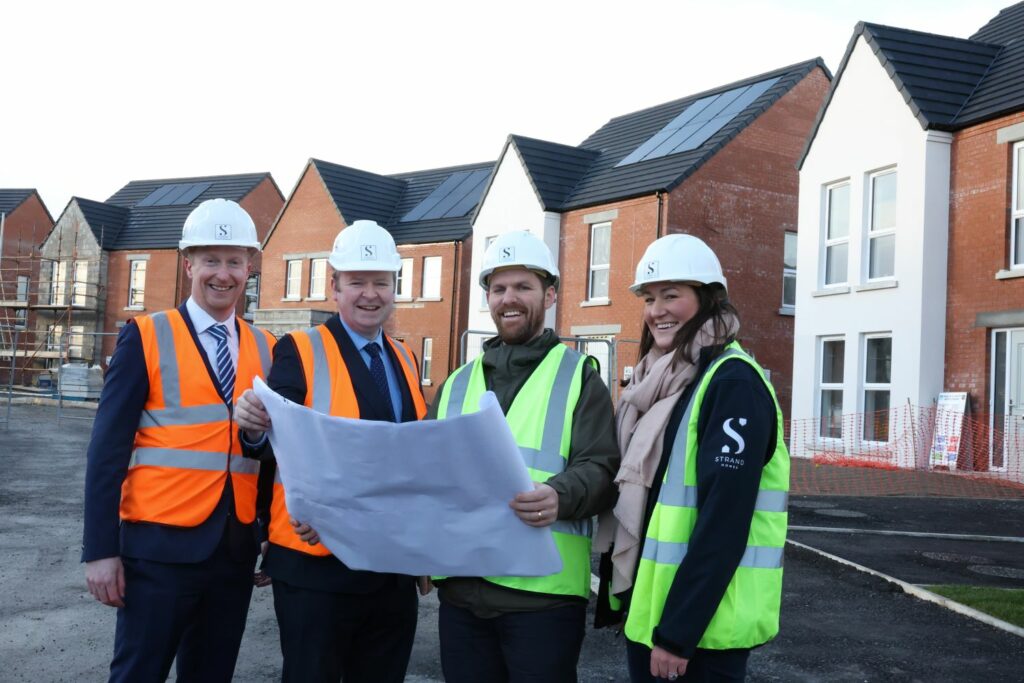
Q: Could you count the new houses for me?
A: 5